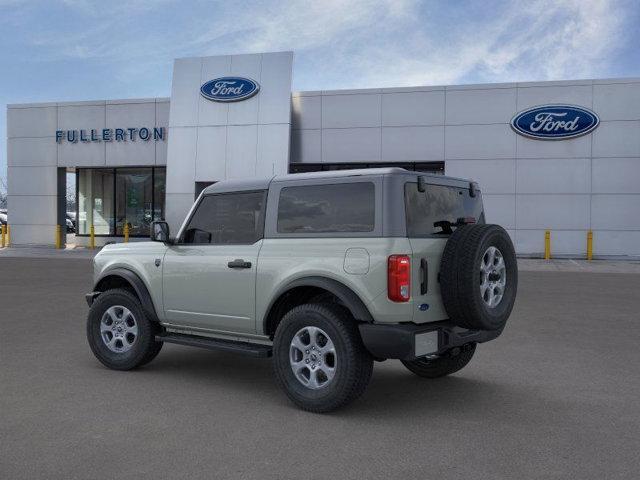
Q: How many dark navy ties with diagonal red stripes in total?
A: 0